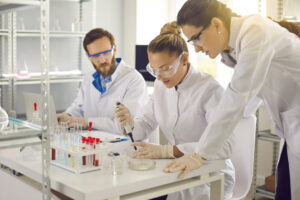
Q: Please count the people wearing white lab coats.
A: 3